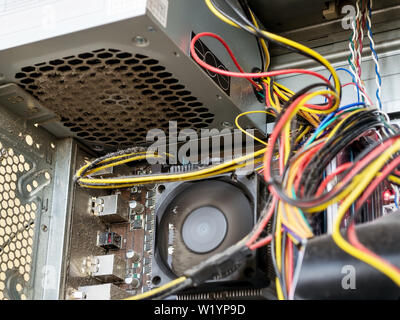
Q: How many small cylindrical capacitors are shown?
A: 3